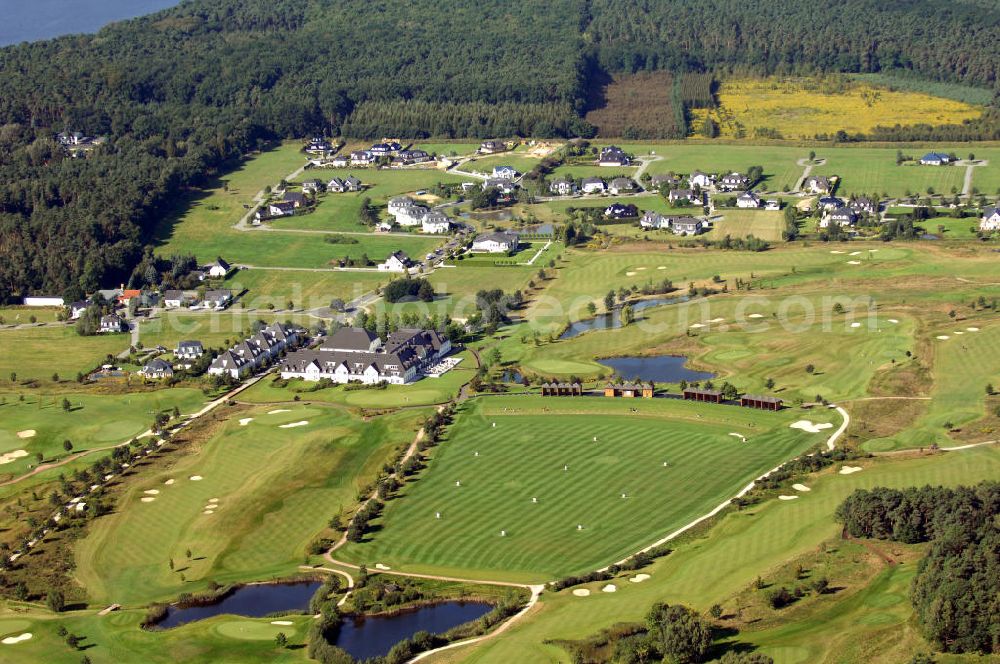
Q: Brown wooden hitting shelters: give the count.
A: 4